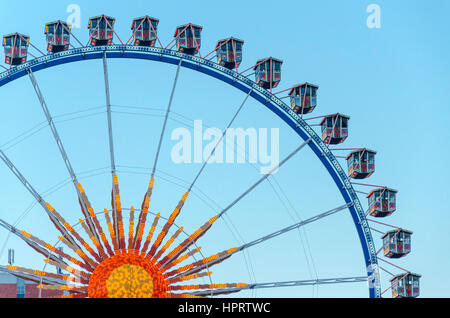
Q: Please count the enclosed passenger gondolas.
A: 13